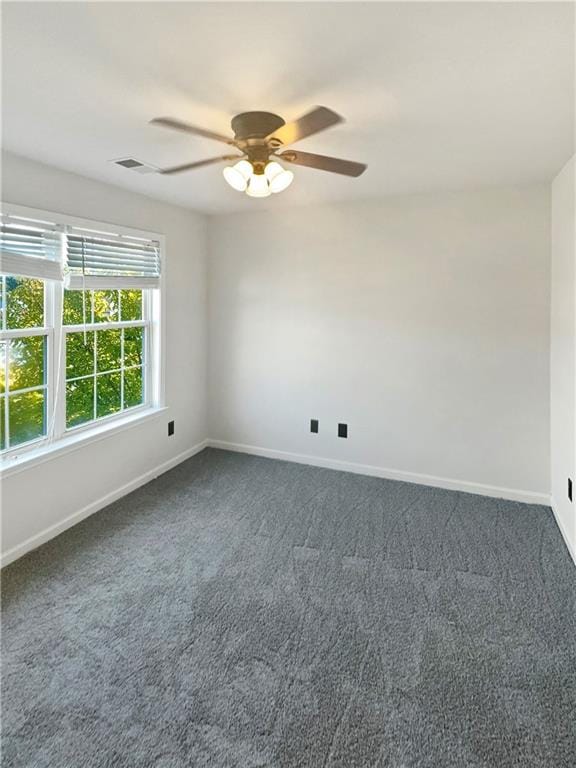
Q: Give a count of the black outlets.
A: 4